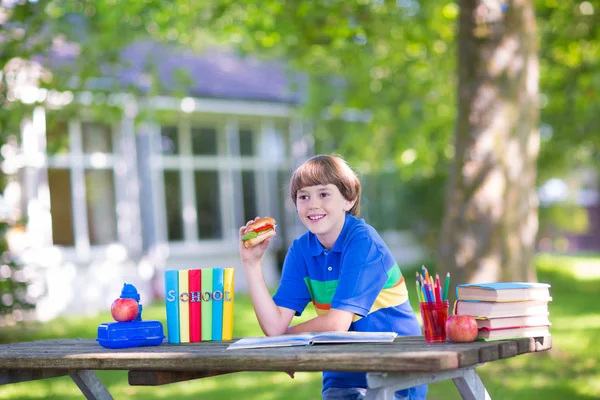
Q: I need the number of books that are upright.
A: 6